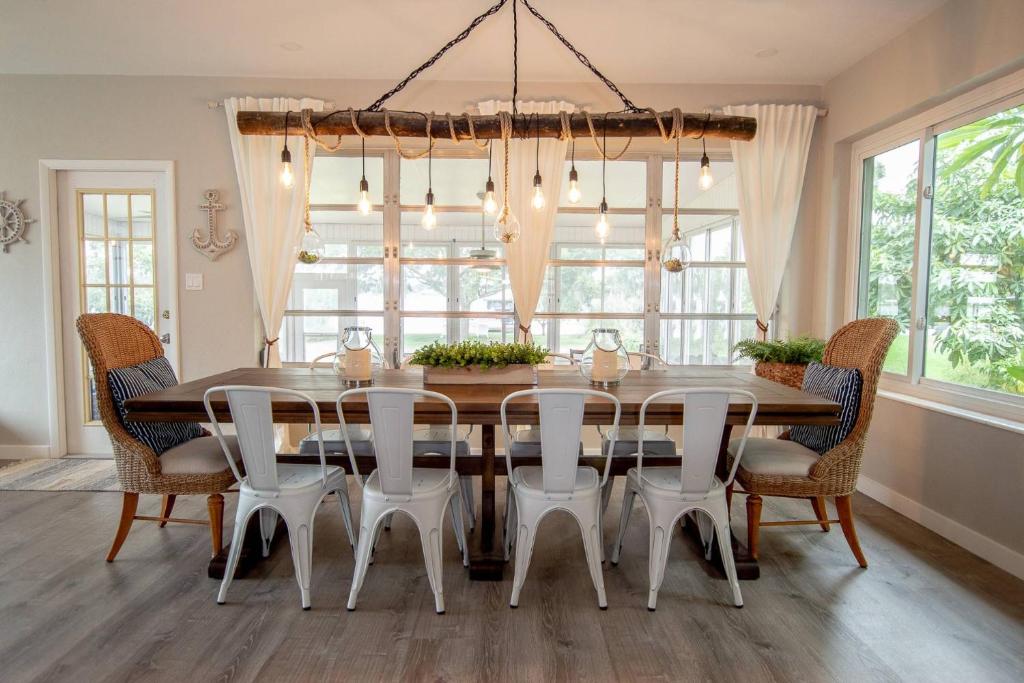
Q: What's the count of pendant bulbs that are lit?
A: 8